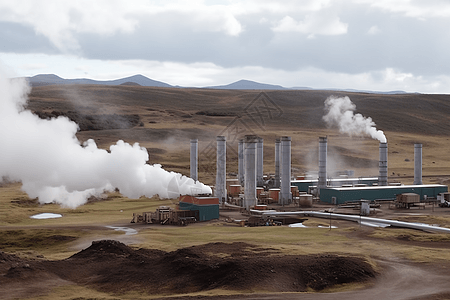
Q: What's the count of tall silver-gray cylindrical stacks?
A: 10